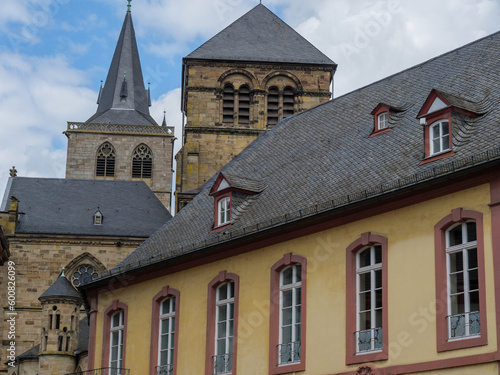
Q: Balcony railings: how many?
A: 6